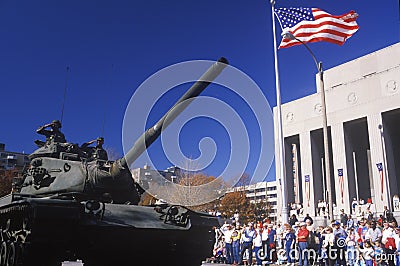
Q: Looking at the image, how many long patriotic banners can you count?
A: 3